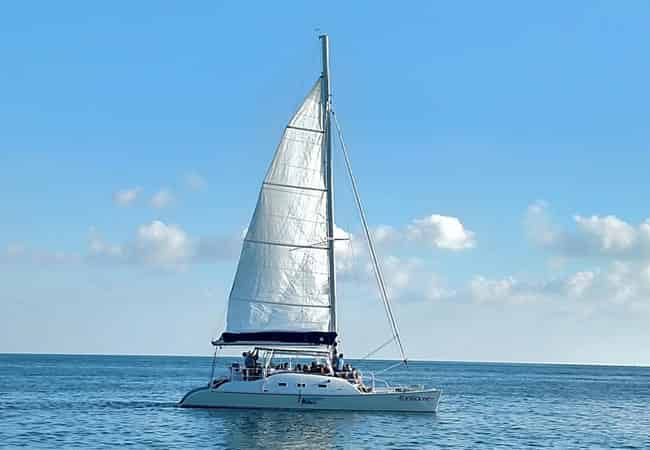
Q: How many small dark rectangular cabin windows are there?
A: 4